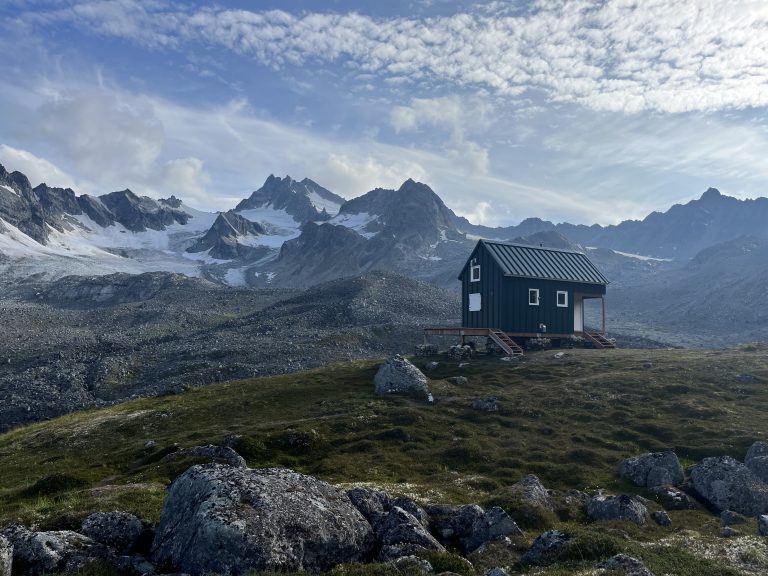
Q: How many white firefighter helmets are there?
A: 0